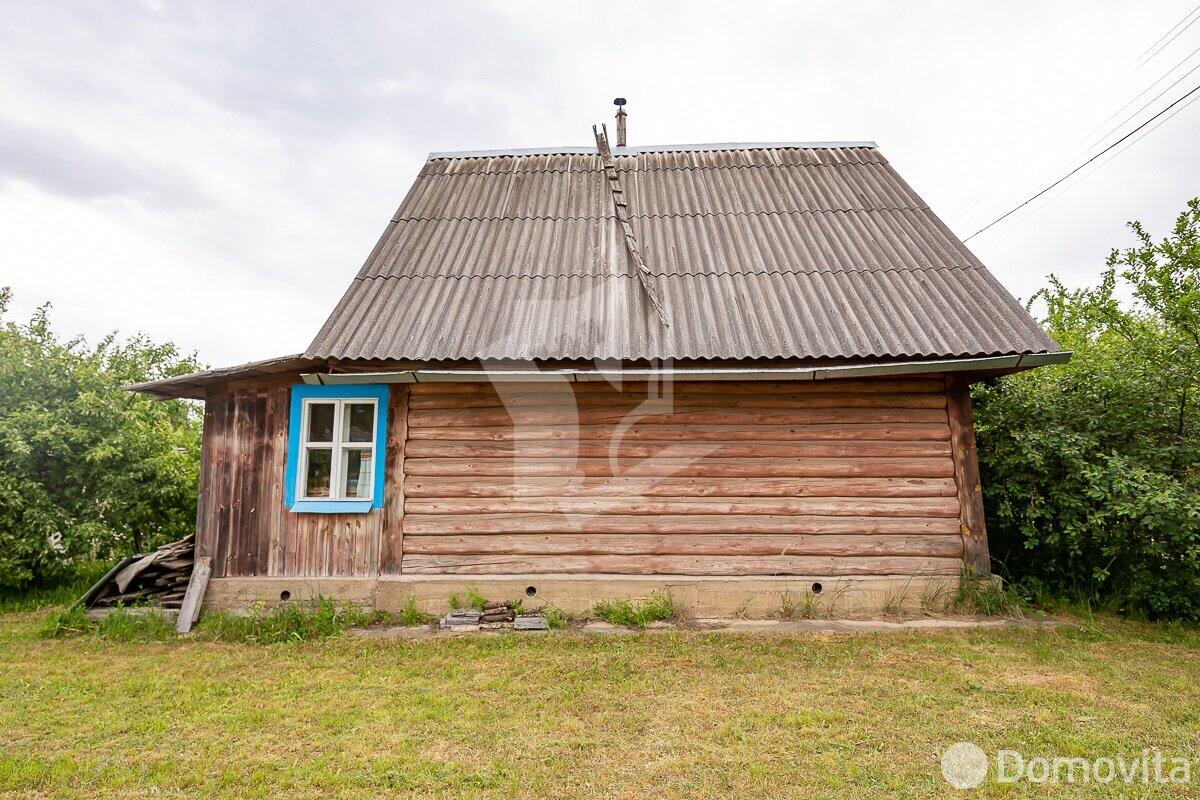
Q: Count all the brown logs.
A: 11